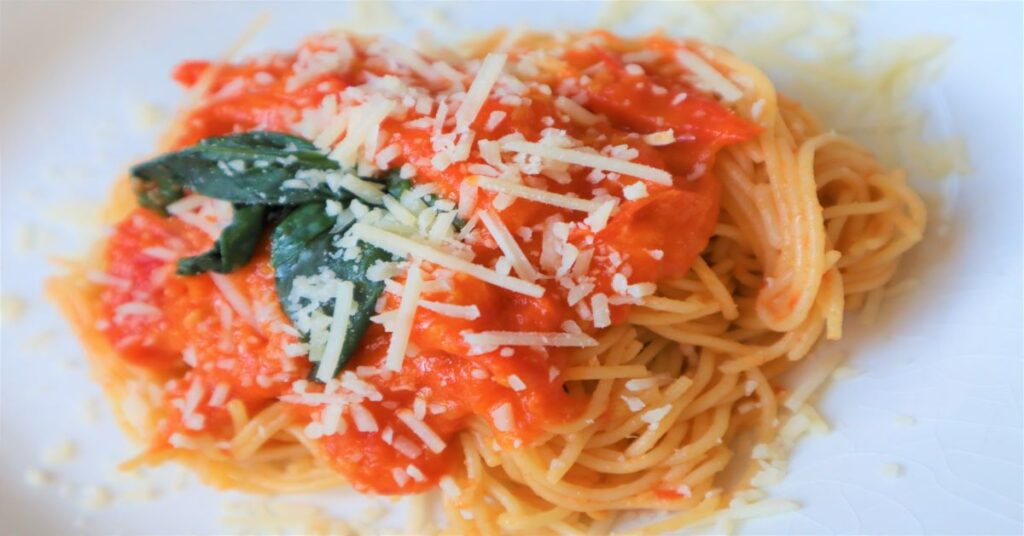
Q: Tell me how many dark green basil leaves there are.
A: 3